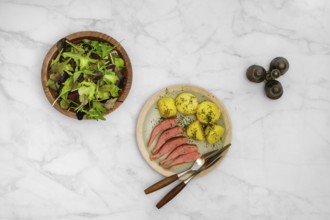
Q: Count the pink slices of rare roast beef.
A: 5